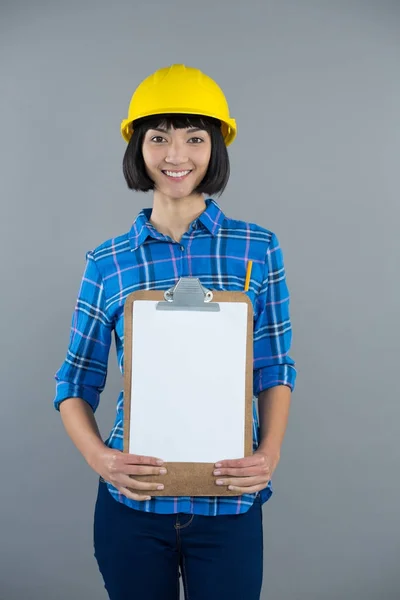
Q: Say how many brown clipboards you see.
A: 1